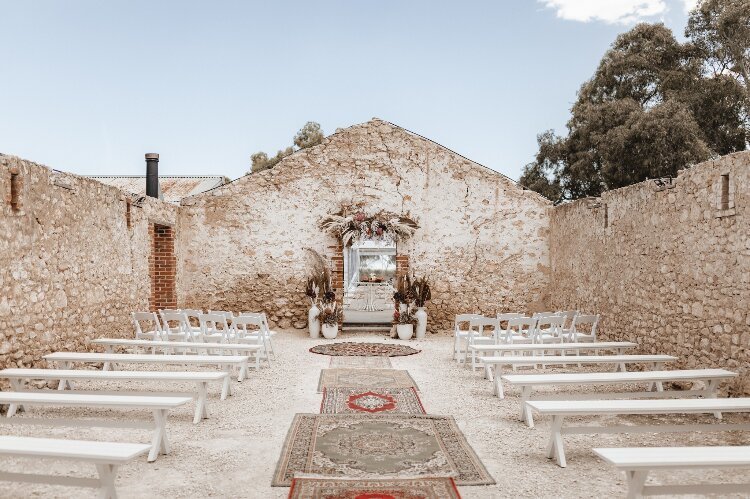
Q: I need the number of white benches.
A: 10